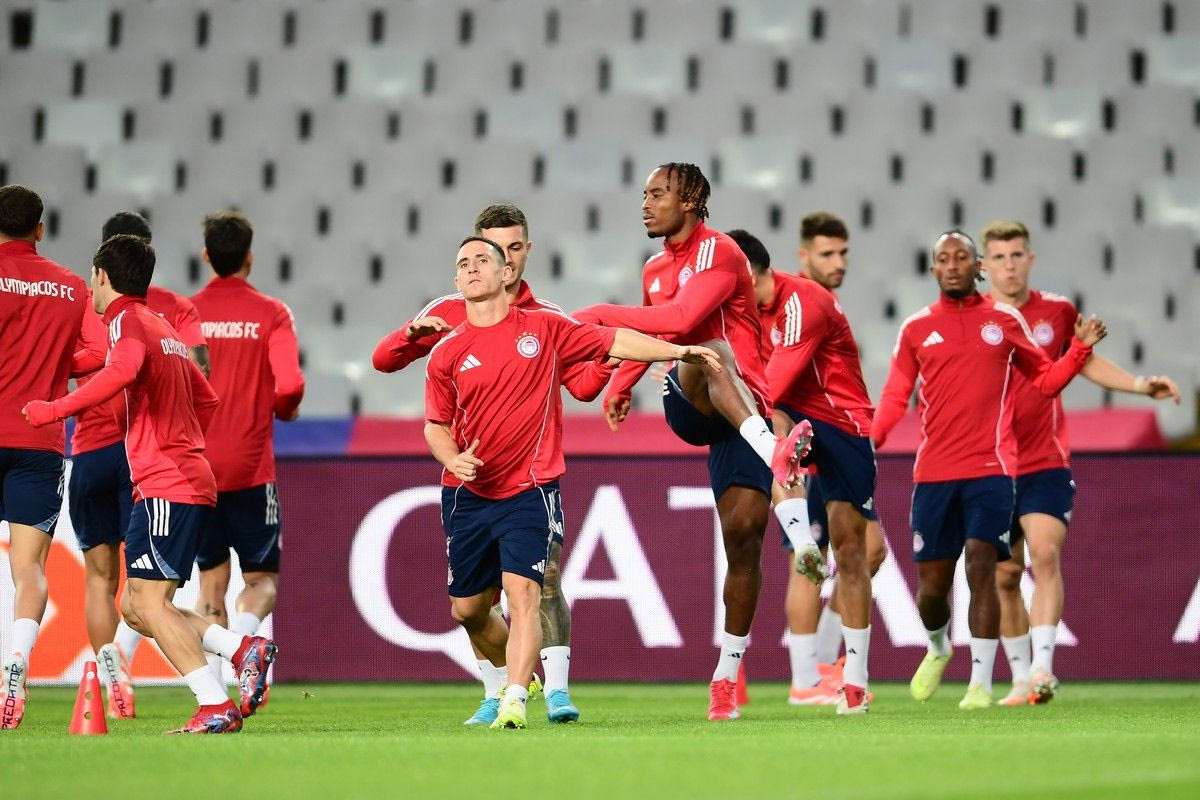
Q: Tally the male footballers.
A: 11